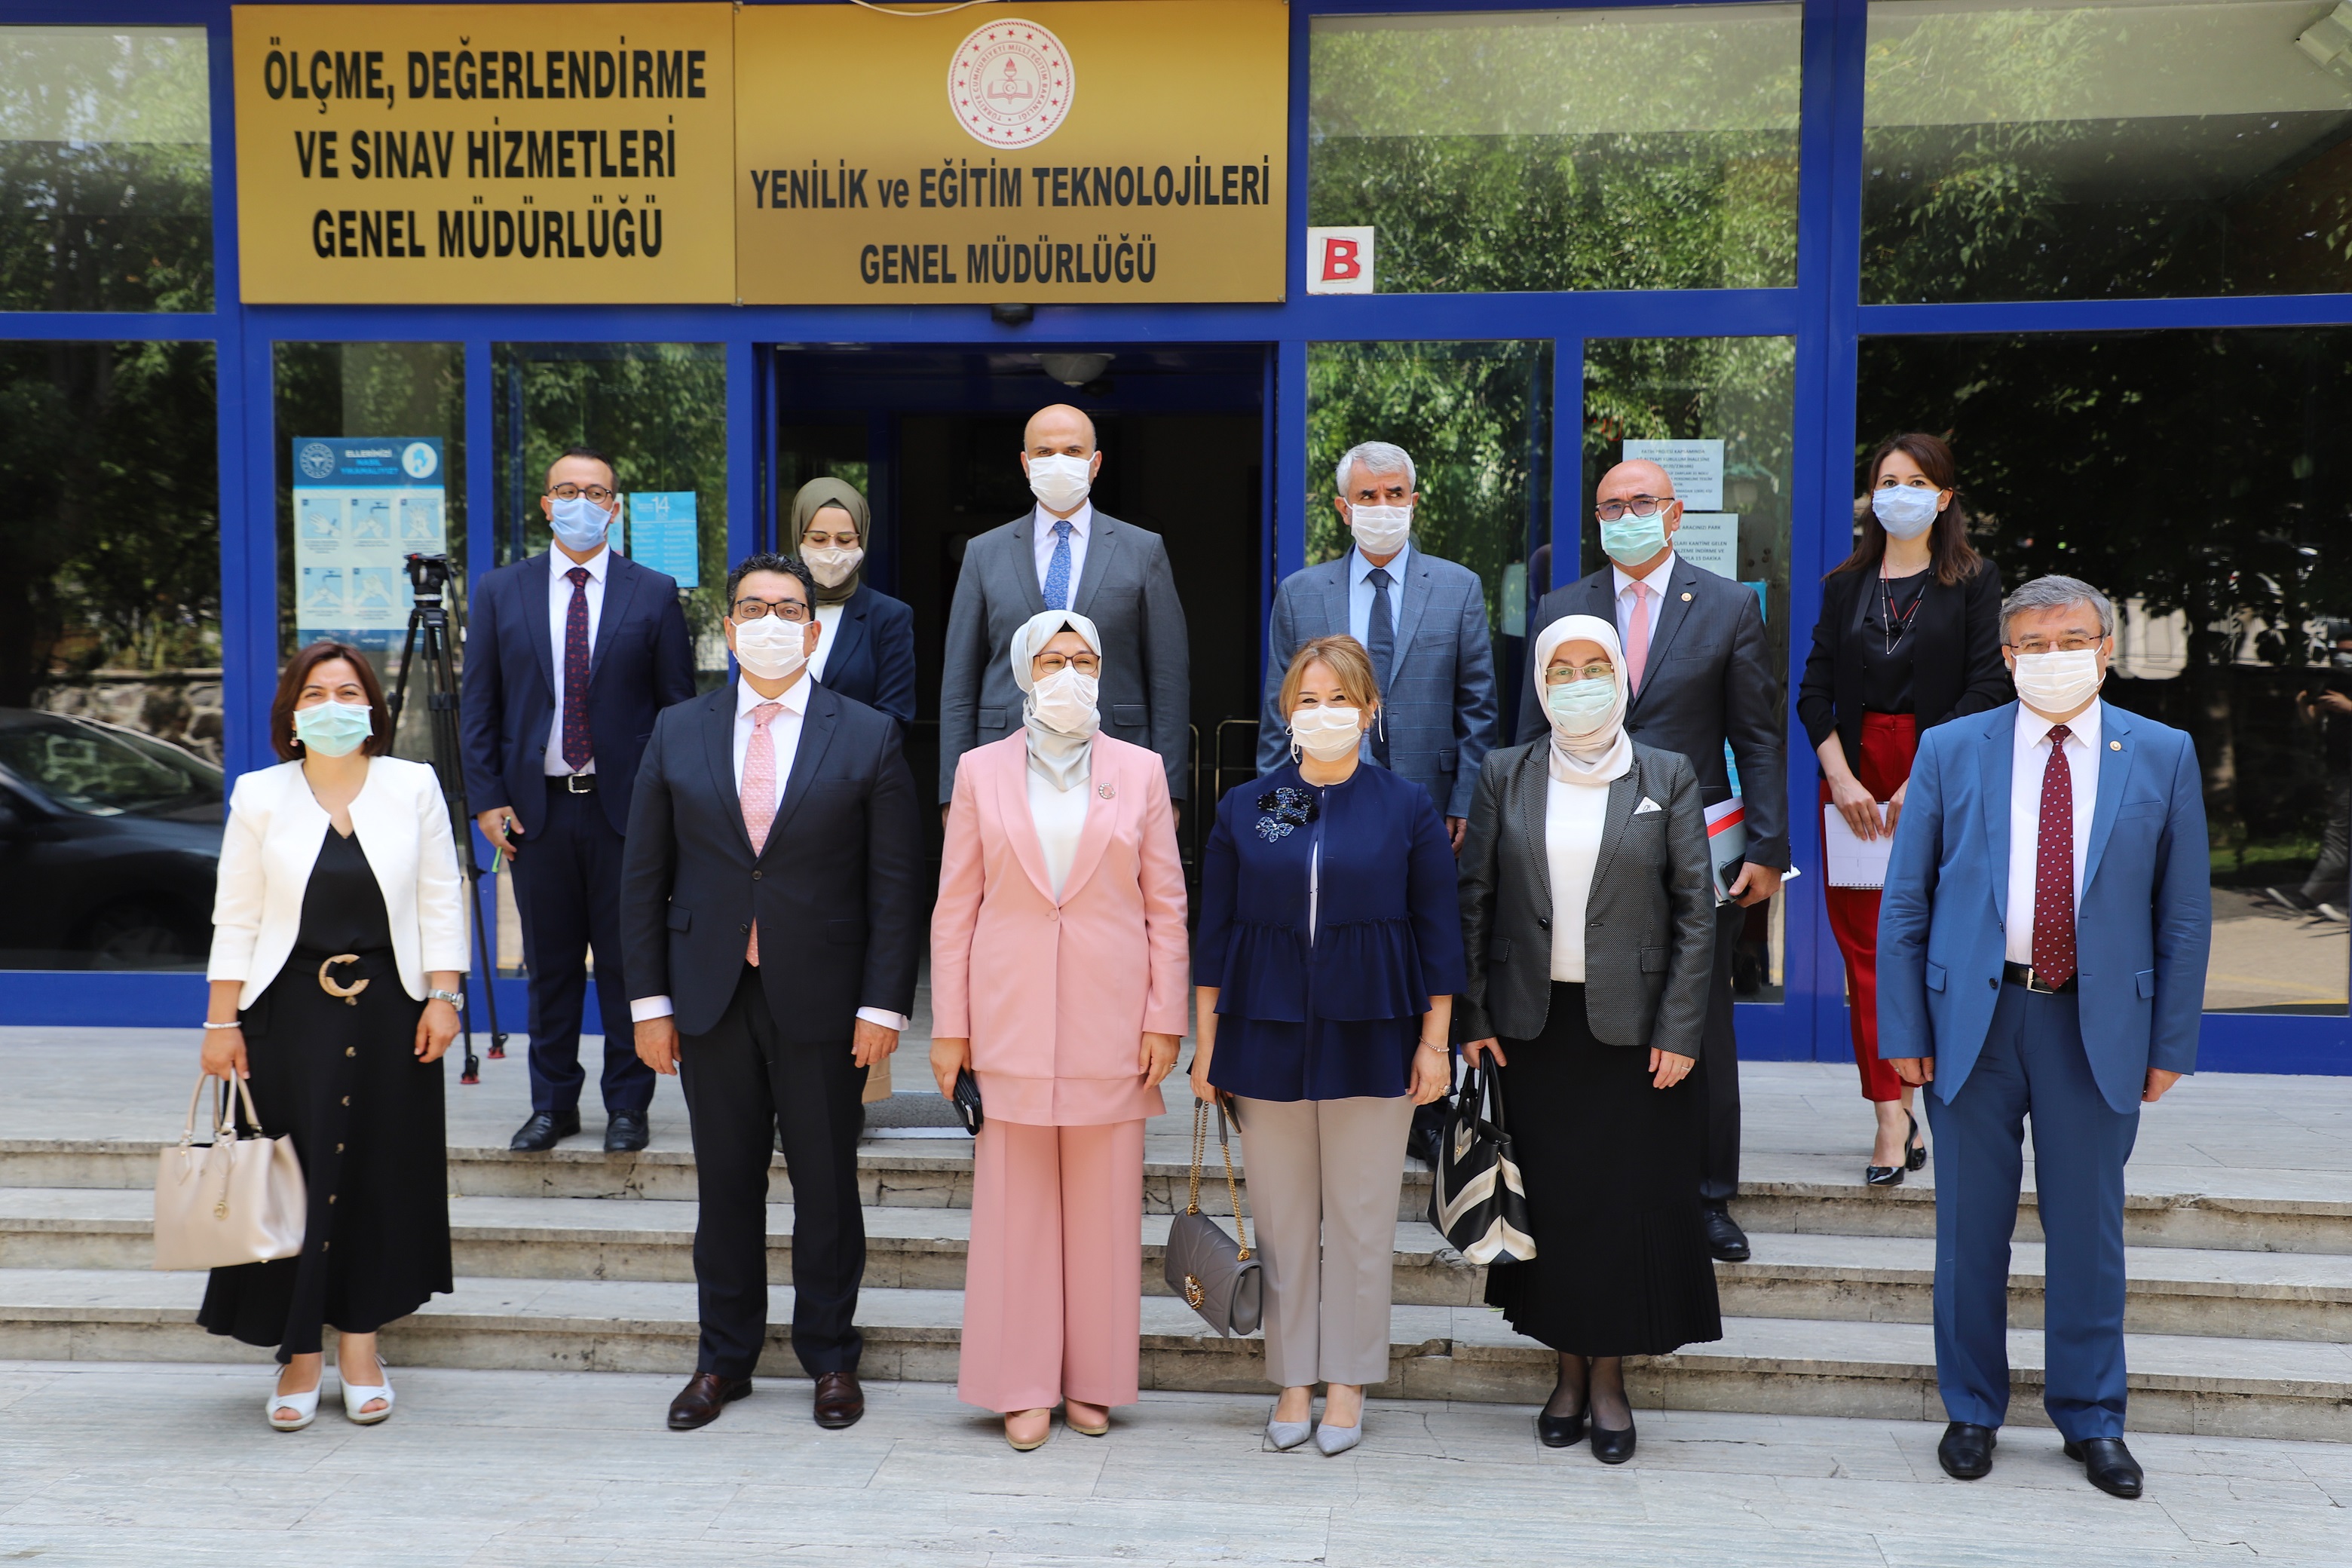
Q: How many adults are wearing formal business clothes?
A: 12